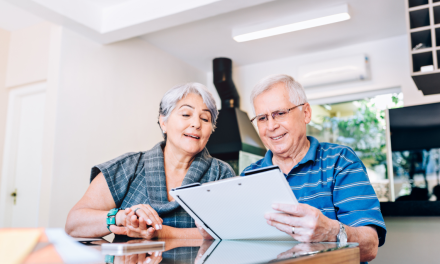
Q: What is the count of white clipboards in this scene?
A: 1